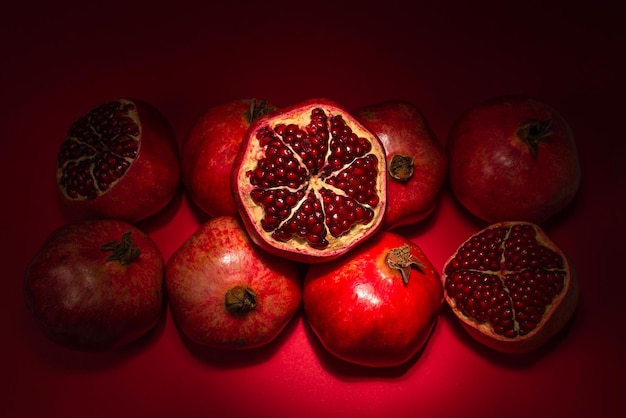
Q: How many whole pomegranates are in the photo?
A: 6